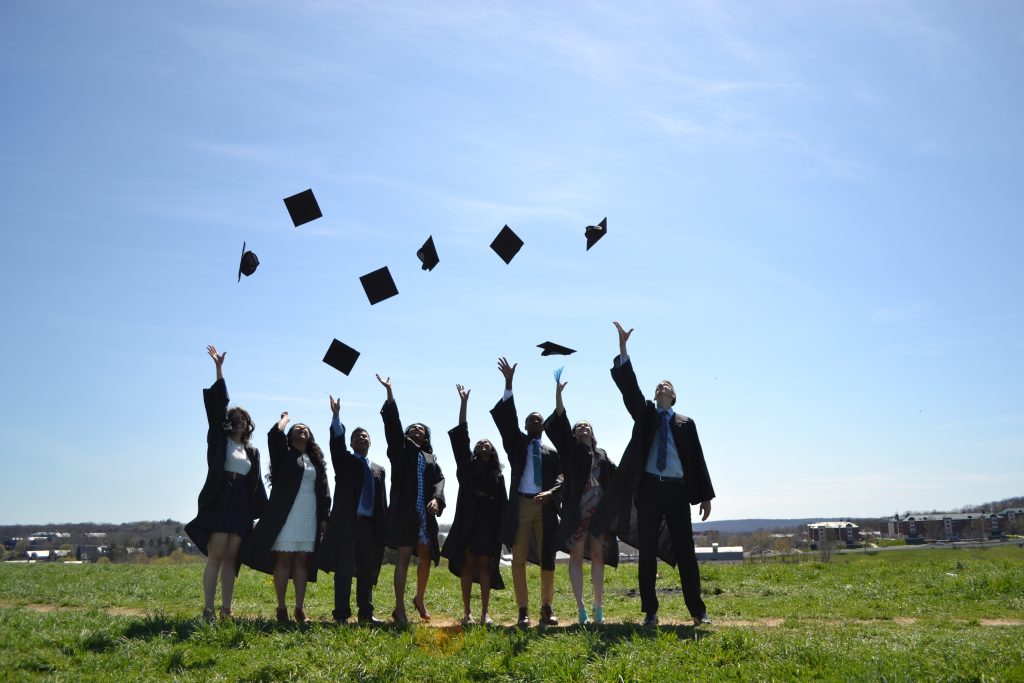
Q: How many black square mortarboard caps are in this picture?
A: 8